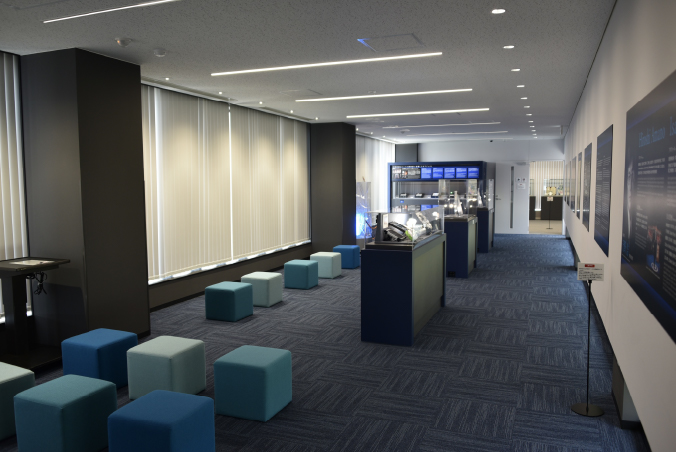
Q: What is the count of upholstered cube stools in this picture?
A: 11